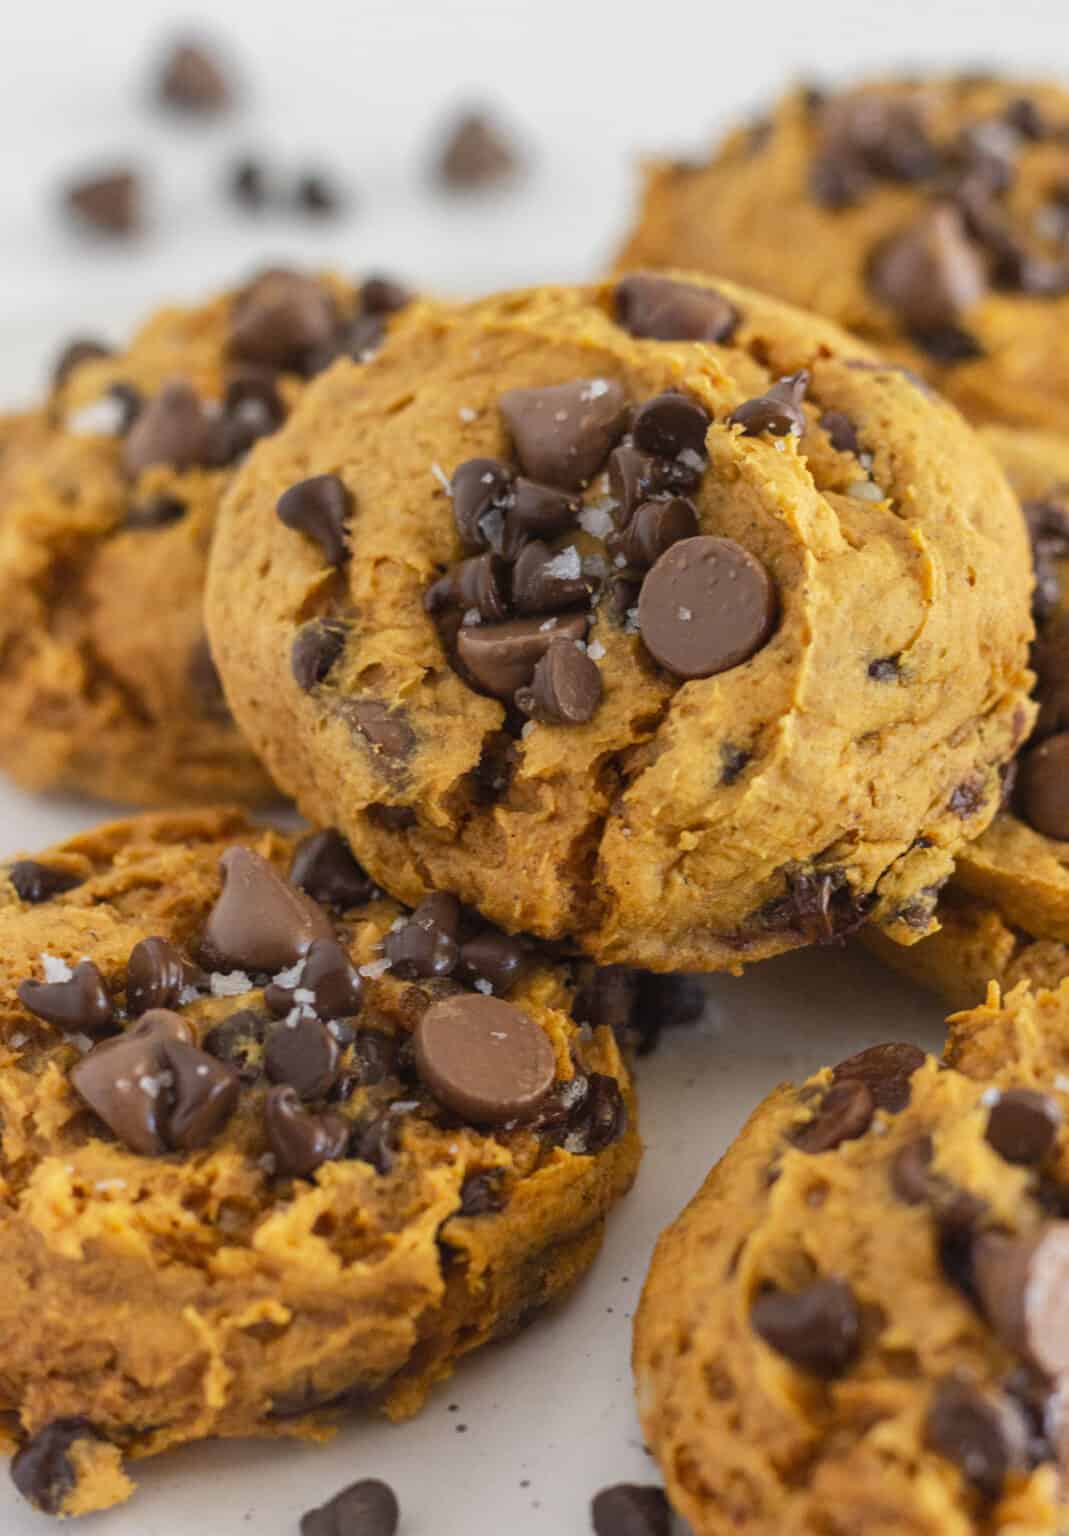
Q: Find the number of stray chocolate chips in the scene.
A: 7